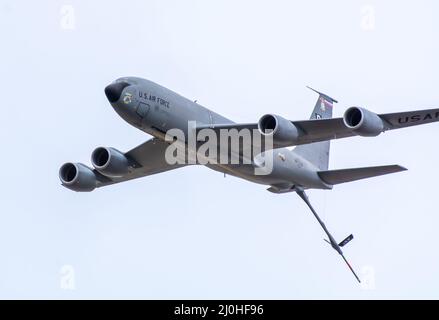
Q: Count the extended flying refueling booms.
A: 1